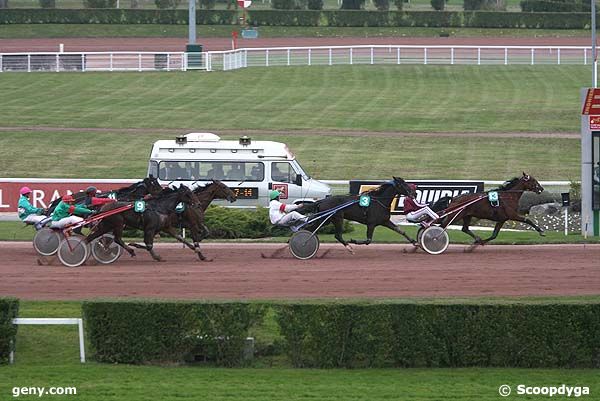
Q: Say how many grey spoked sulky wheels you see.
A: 5